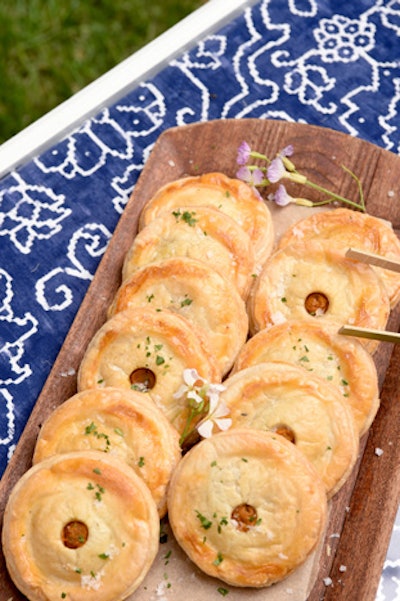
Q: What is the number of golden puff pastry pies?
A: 11